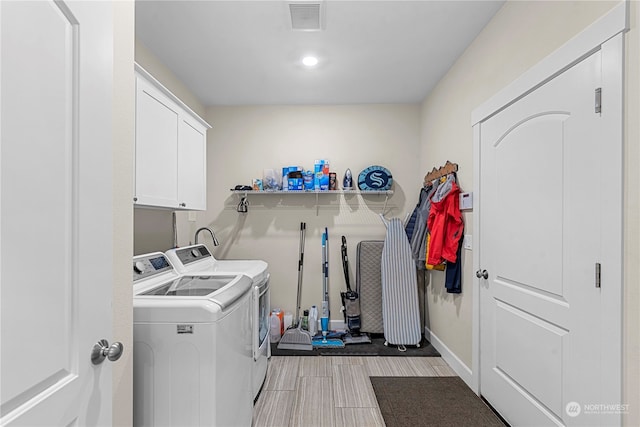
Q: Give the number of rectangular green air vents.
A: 0